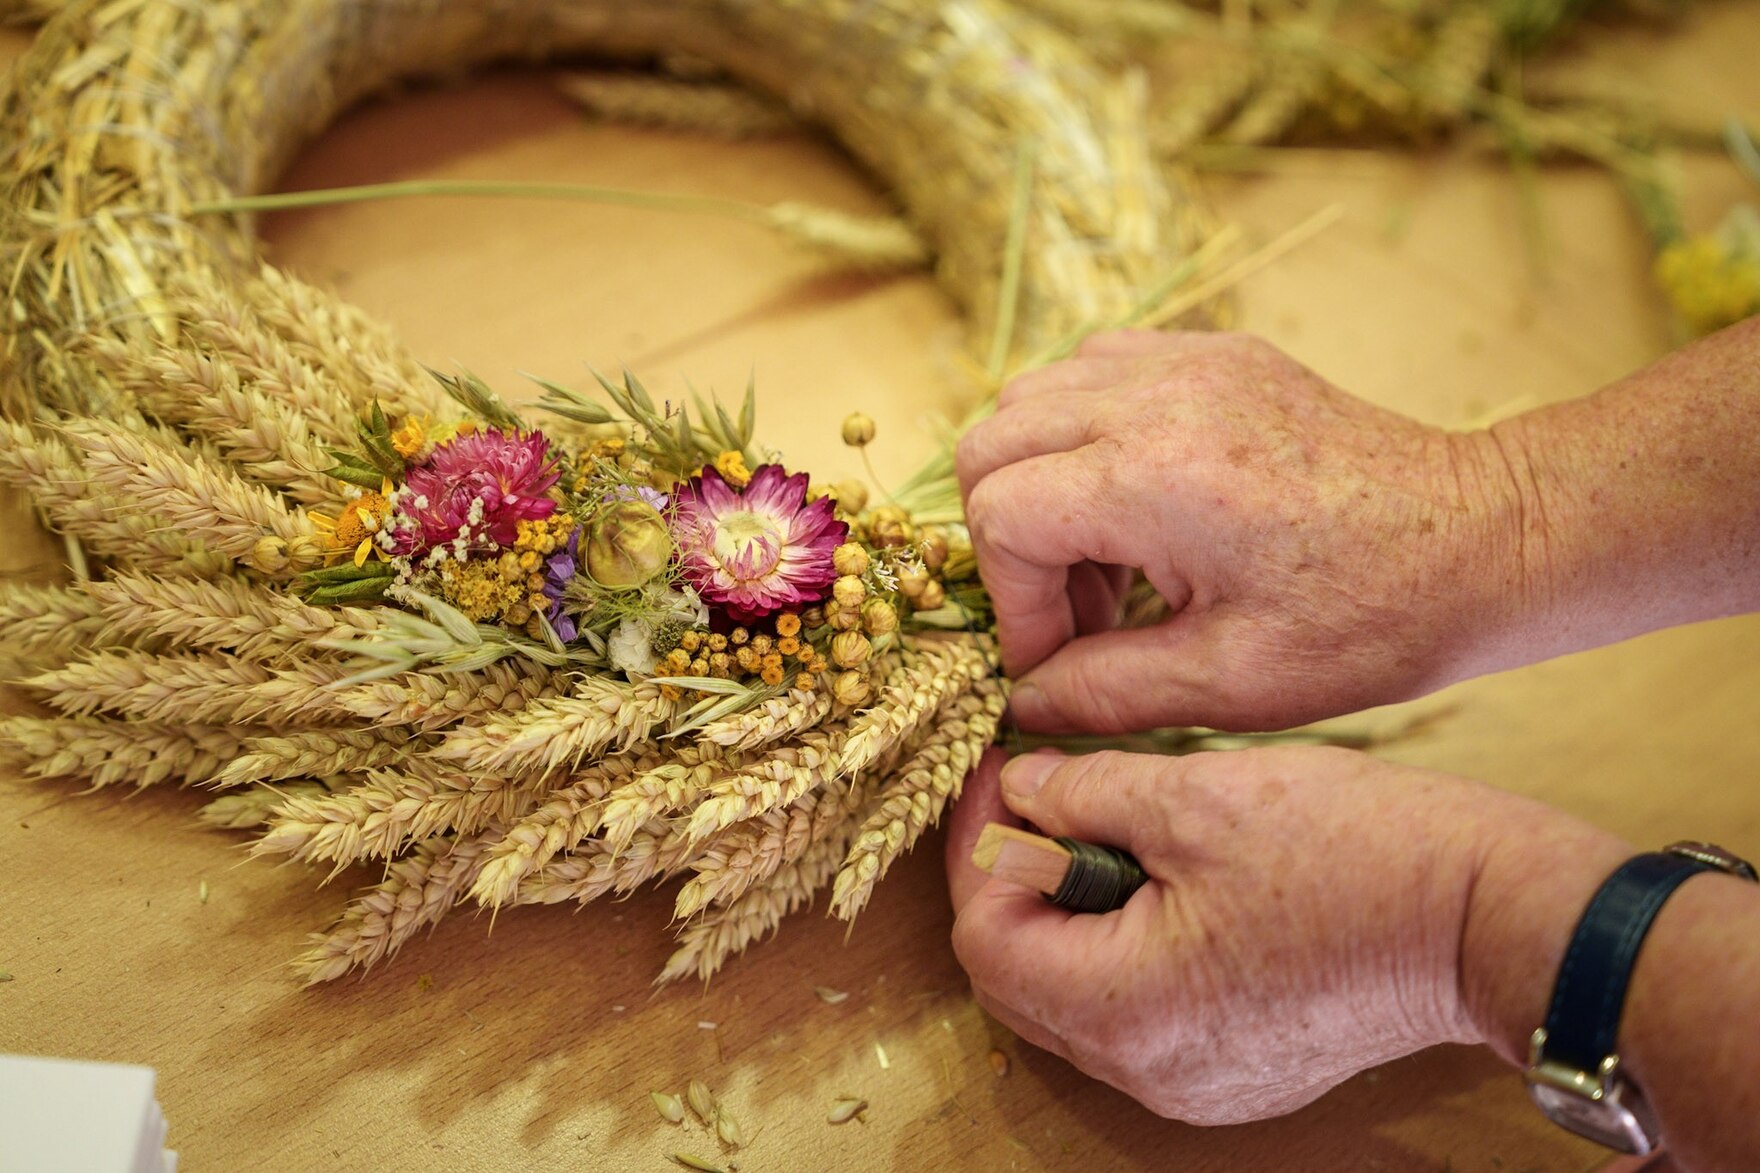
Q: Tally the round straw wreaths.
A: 1